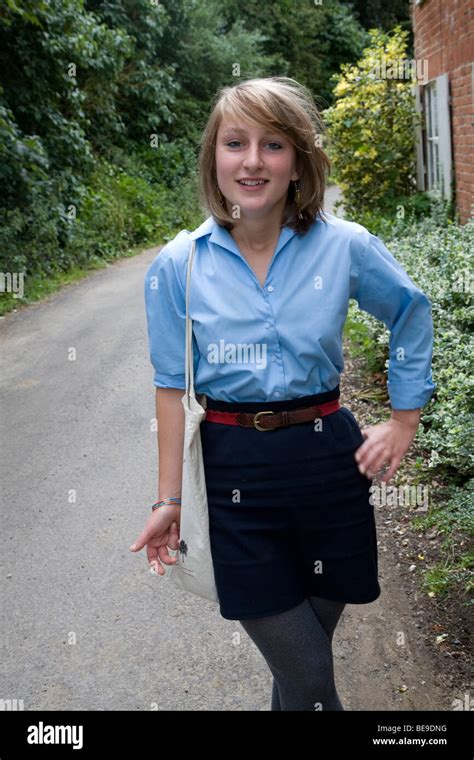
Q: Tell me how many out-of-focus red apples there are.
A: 0